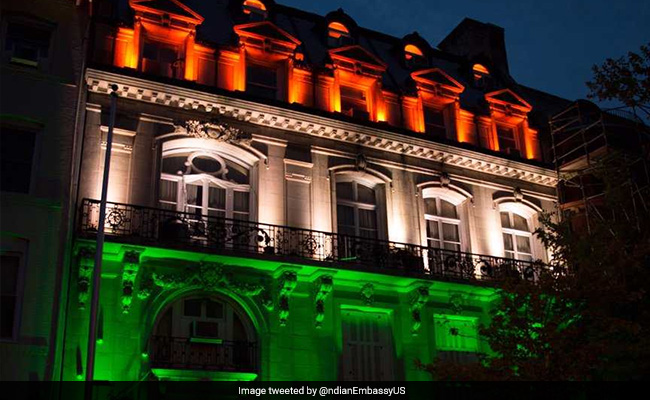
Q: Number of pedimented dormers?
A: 5